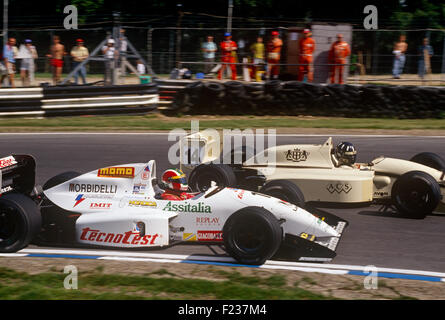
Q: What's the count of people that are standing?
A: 14